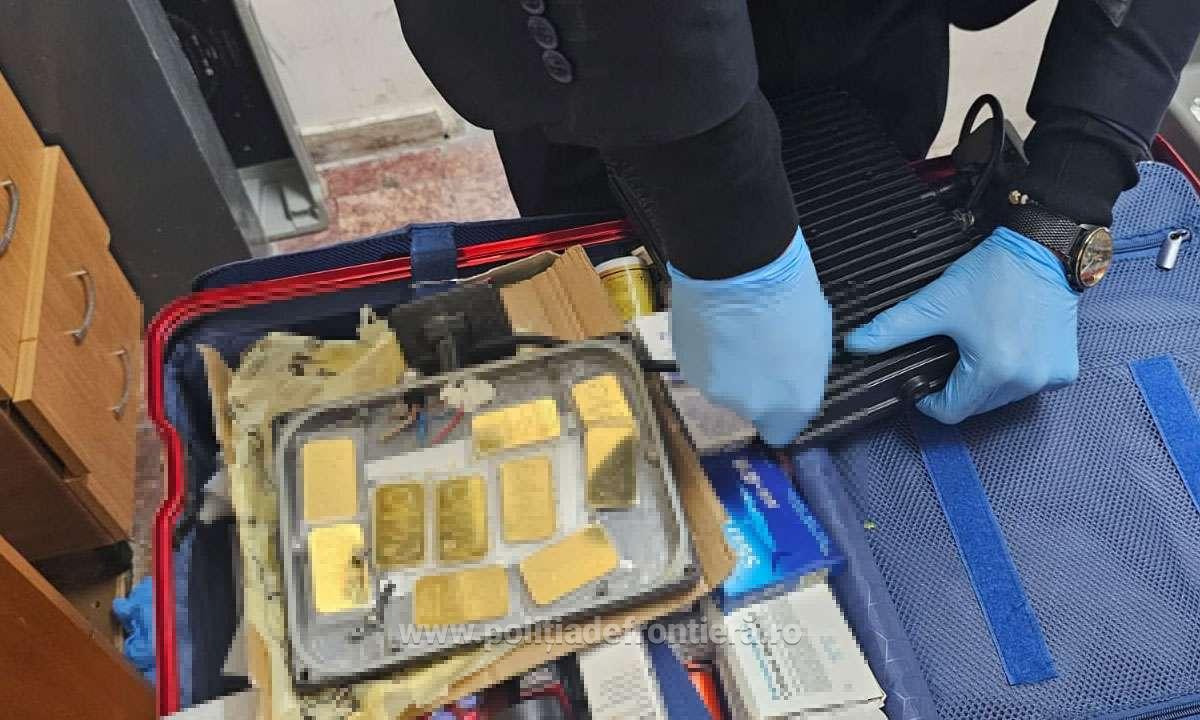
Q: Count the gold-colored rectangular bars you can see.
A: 10